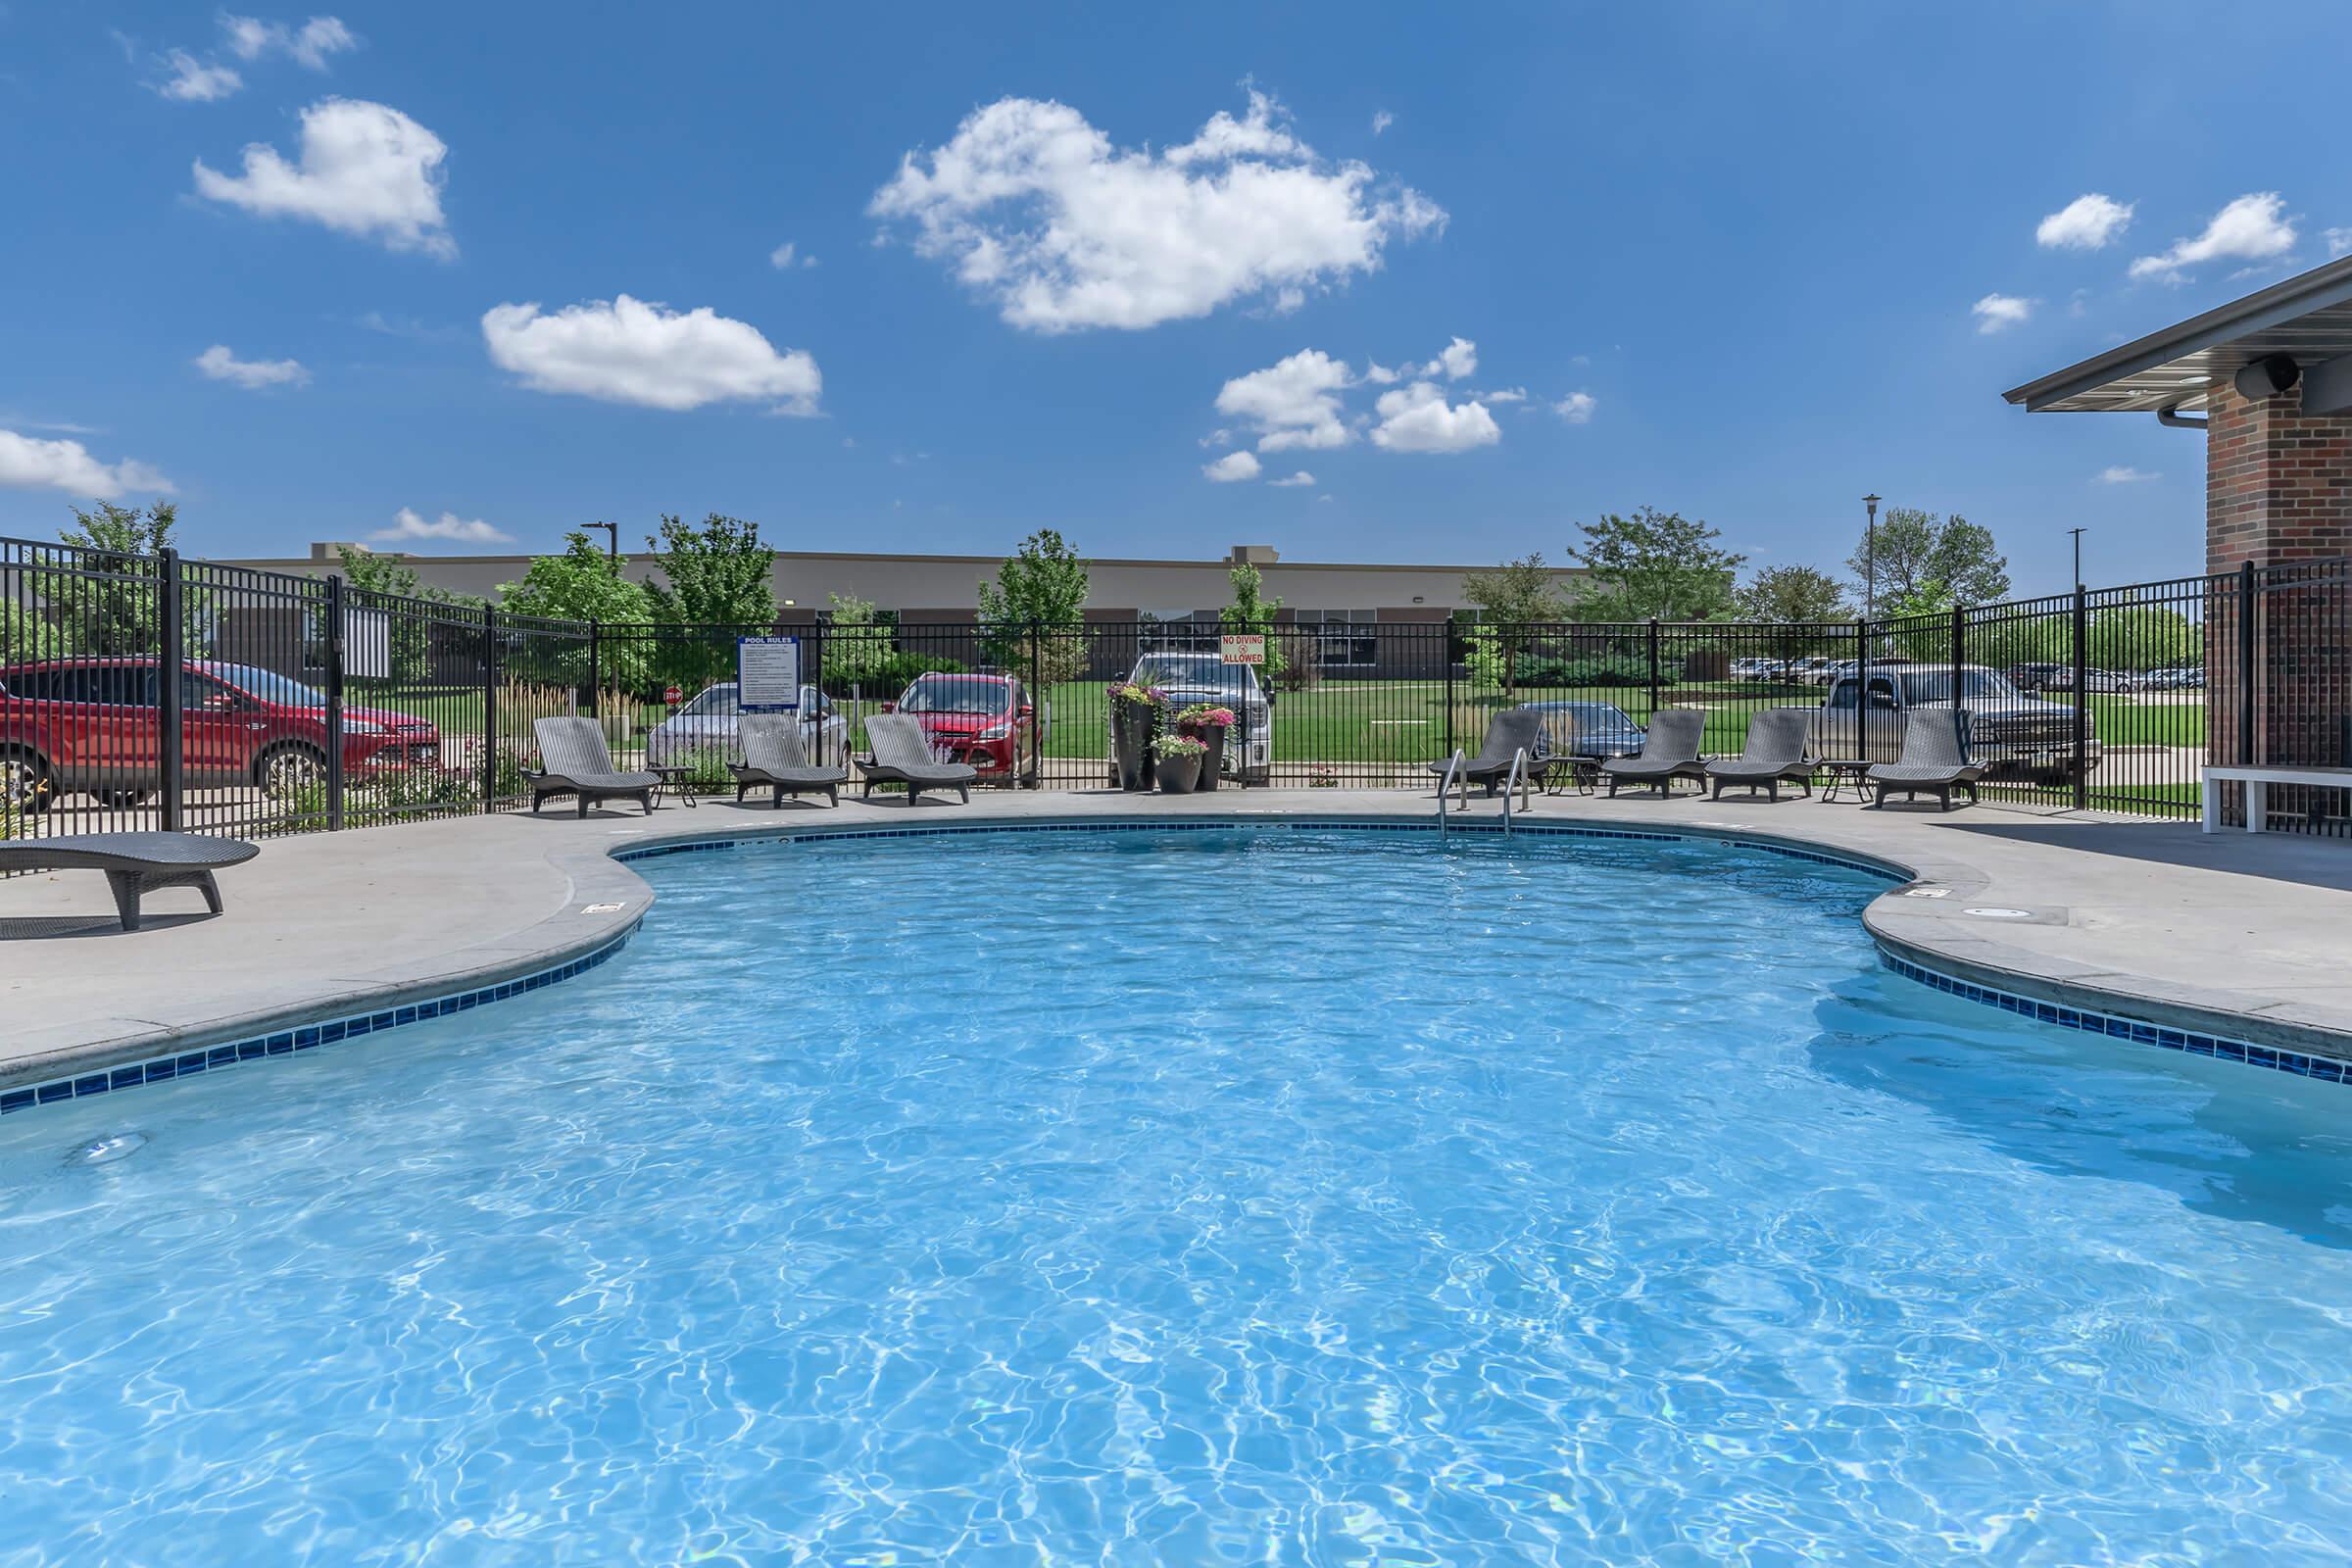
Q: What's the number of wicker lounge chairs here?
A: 8